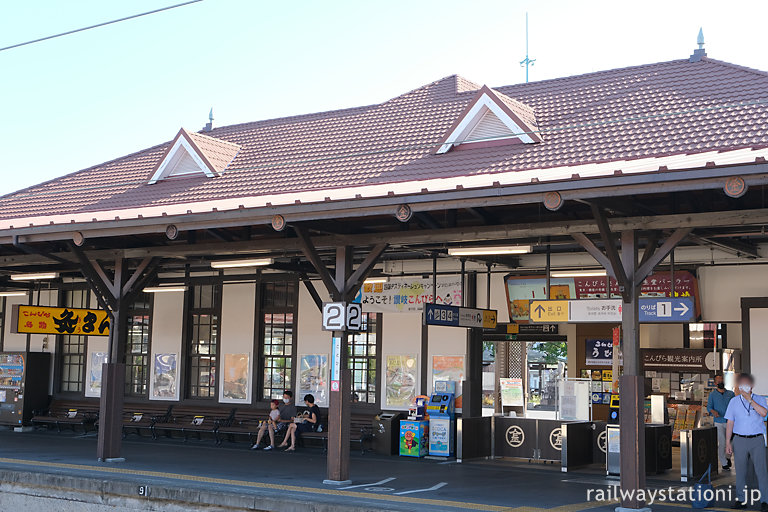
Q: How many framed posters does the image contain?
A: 6